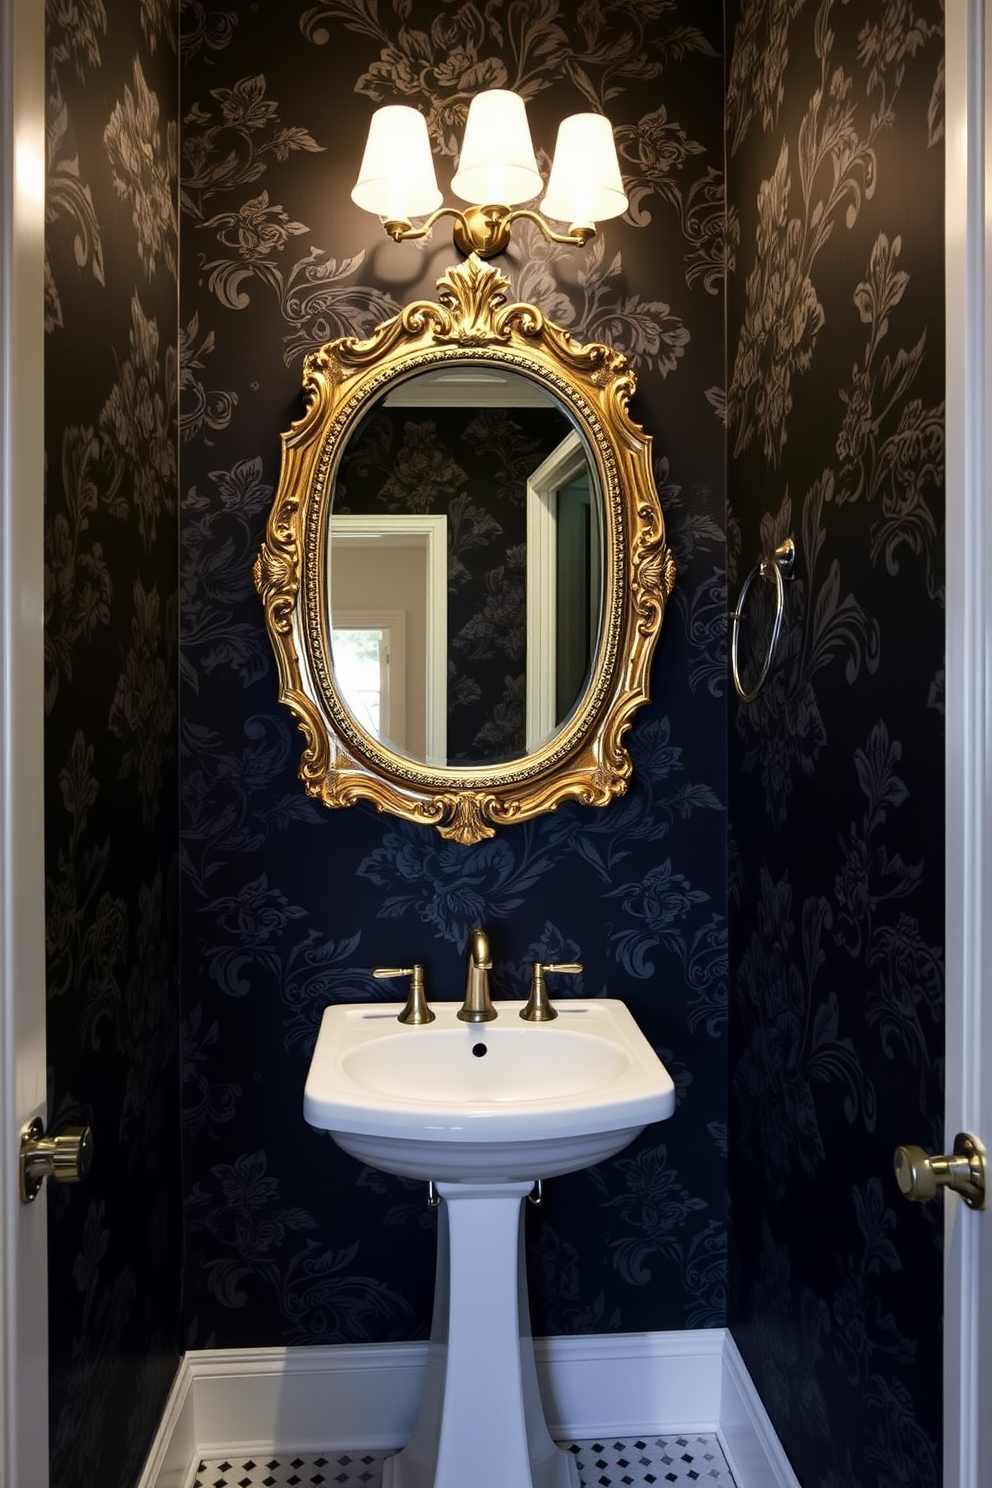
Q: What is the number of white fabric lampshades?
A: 3